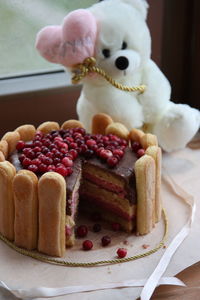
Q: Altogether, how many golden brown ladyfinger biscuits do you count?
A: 15